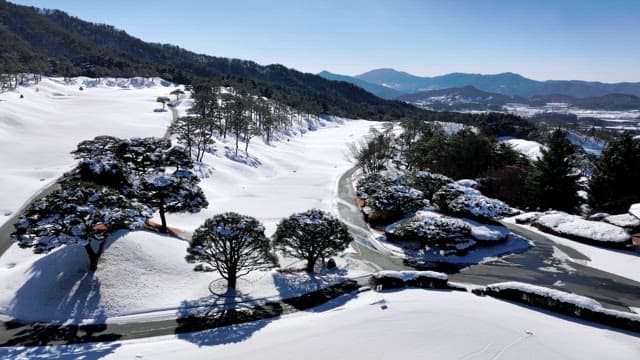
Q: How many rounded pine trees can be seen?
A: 2